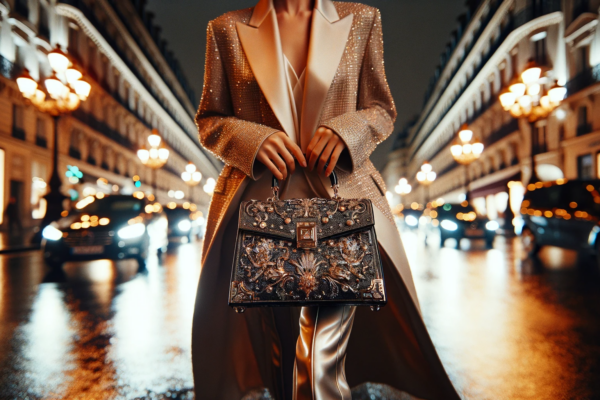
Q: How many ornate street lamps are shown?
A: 8